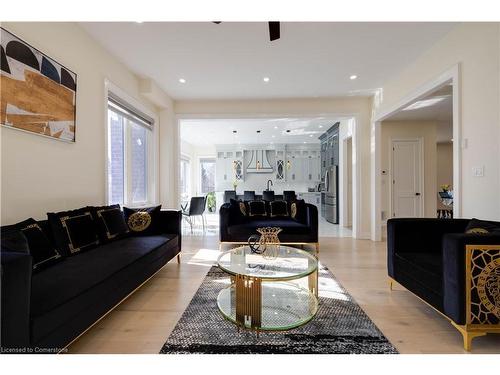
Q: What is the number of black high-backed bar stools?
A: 4